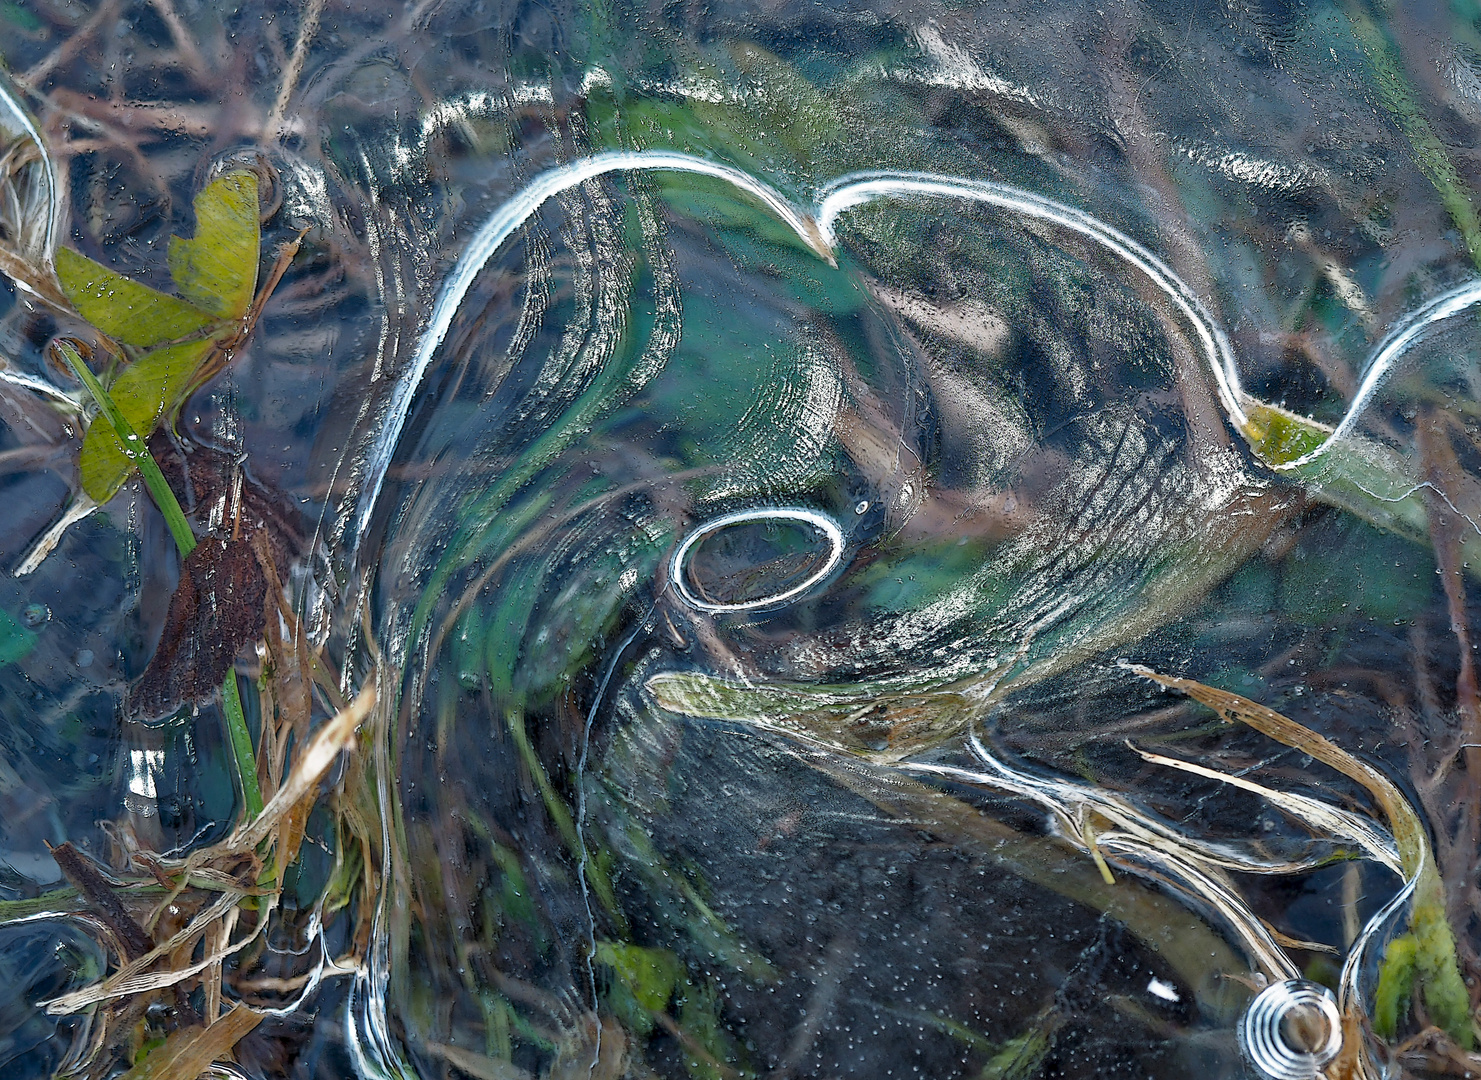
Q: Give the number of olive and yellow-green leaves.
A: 3